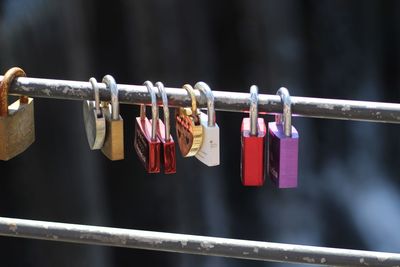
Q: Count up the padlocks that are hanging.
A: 9